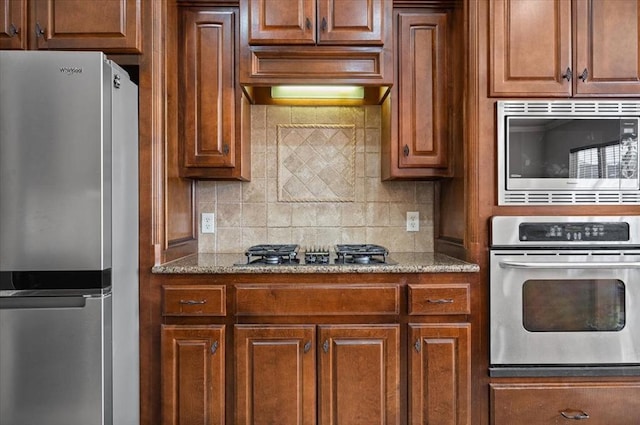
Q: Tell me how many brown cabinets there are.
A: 12